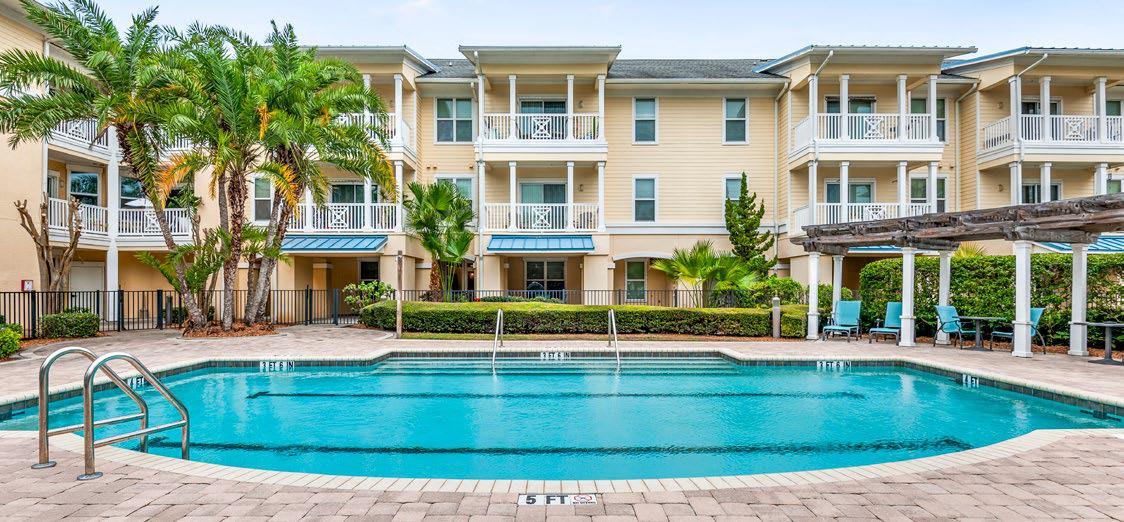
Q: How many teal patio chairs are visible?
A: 4